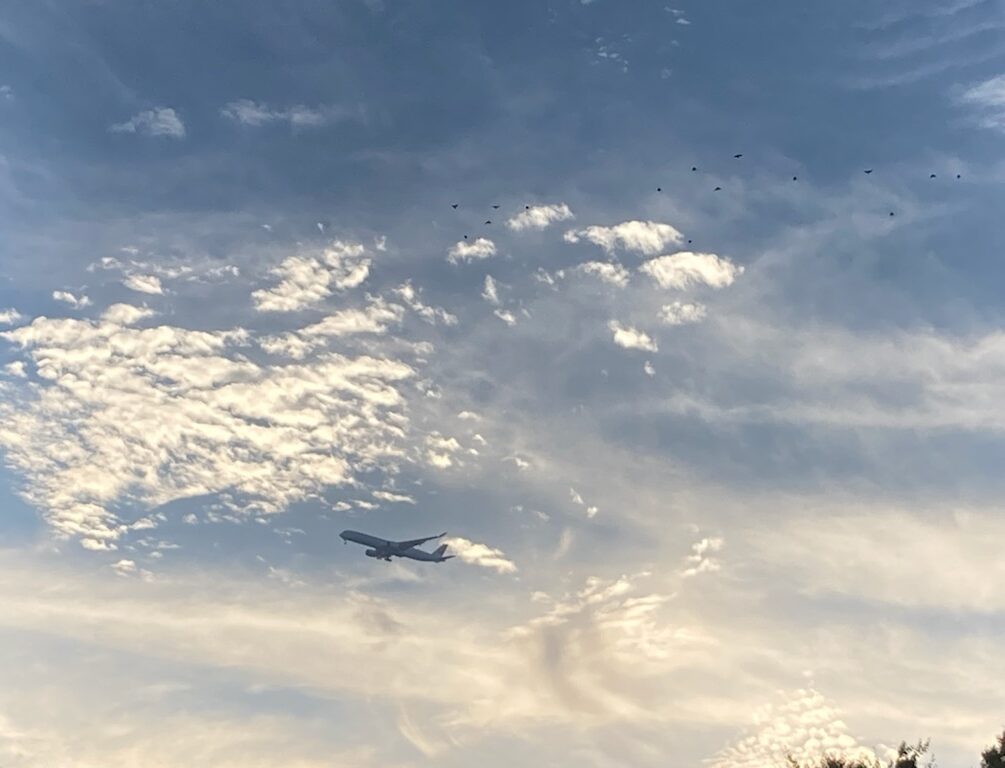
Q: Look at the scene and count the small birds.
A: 15